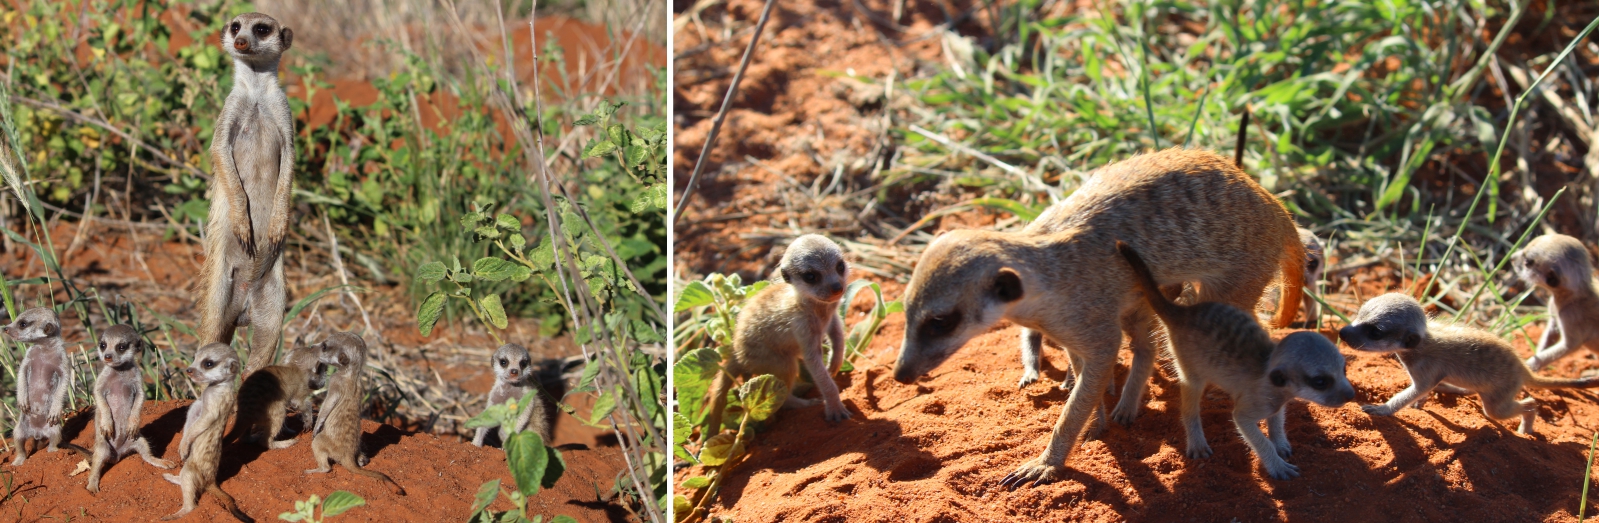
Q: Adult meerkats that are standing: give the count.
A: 1